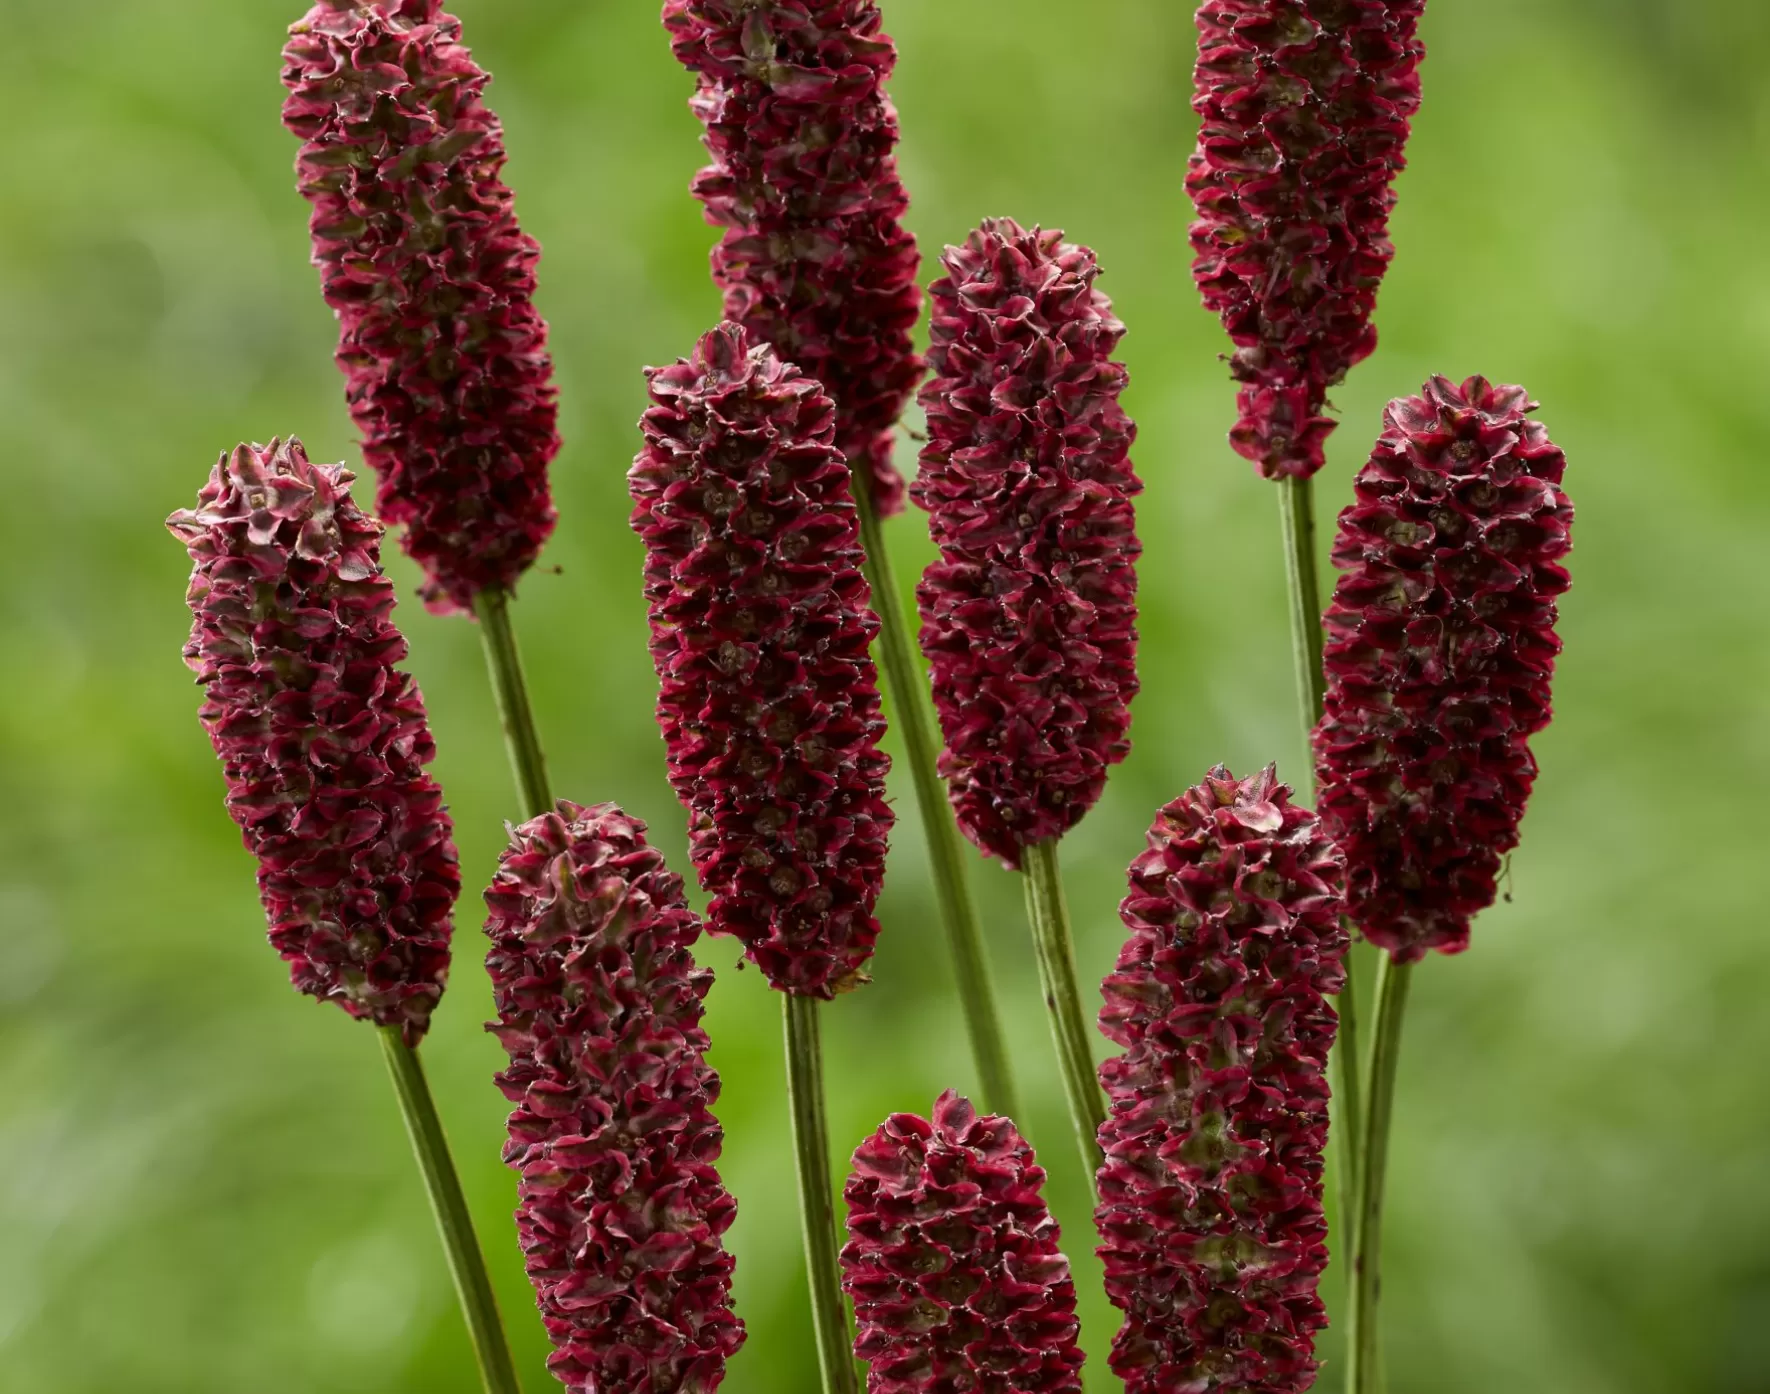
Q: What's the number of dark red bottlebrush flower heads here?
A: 10